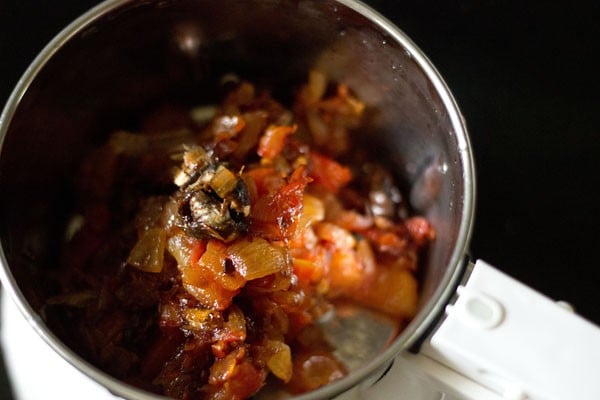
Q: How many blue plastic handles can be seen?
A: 0